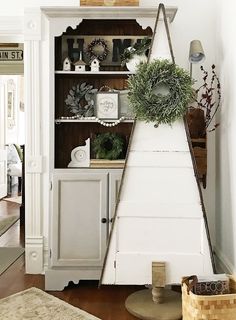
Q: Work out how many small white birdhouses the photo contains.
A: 3